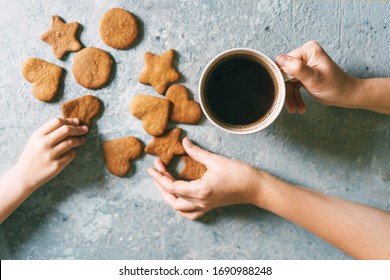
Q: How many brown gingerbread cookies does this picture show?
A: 11